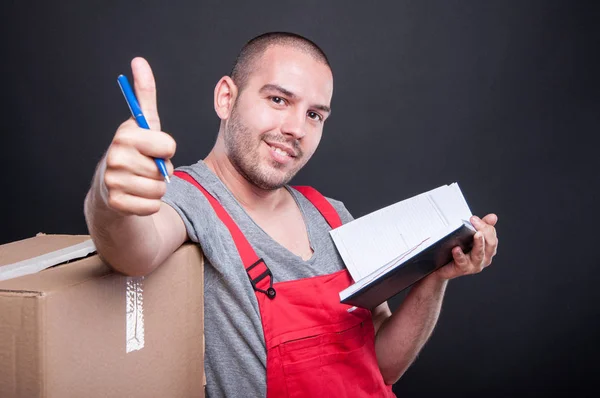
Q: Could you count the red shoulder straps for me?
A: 2